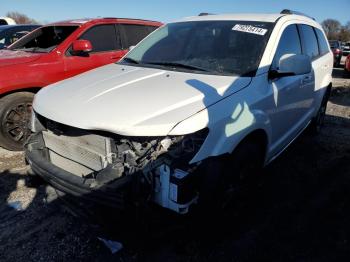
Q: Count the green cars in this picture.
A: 0